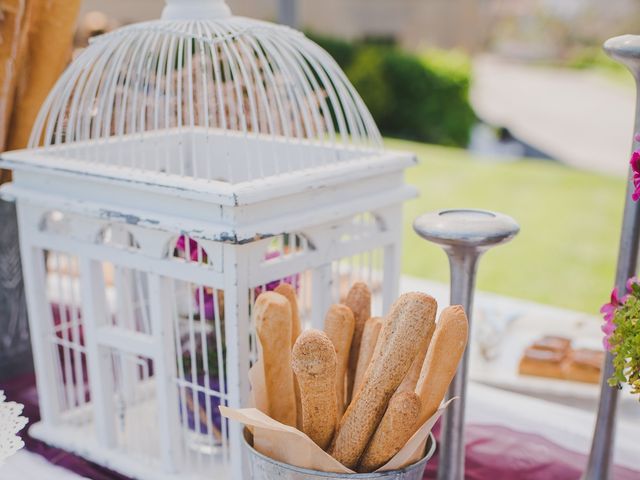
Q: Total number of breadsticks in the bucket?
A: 10